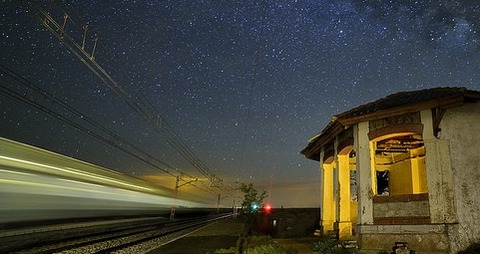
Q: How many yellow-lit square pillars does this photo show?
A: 2